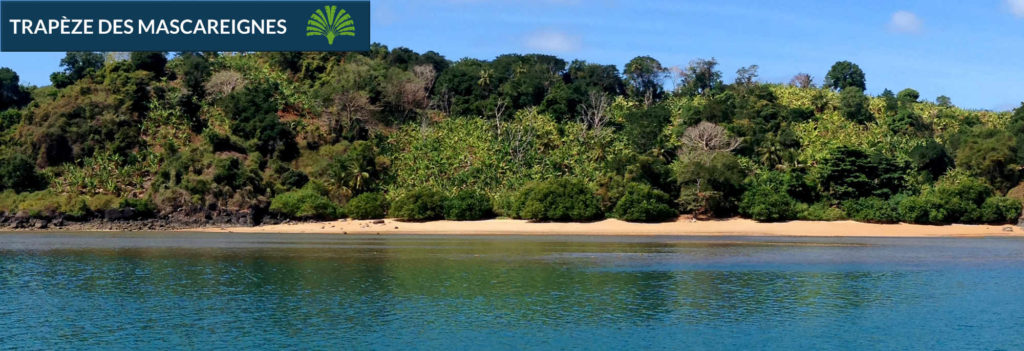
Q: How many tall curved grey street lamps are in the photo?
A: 0